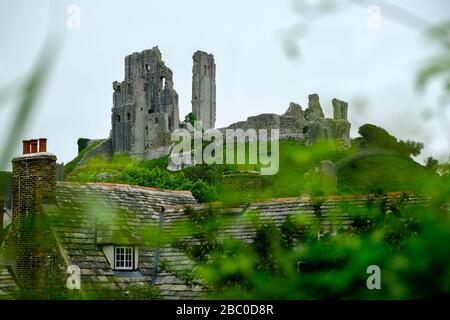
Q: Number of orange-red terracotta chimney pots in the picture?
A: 3